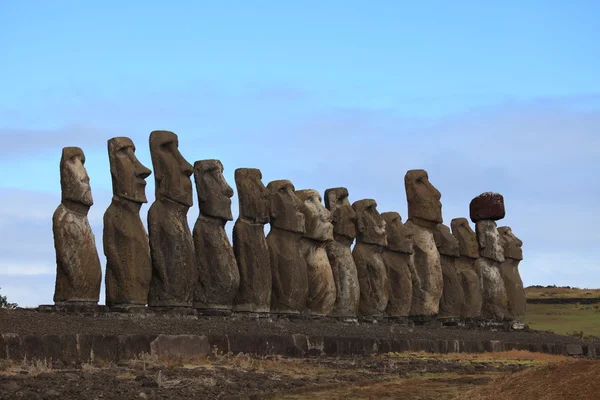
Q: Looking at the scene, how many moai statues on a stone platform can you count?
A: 15